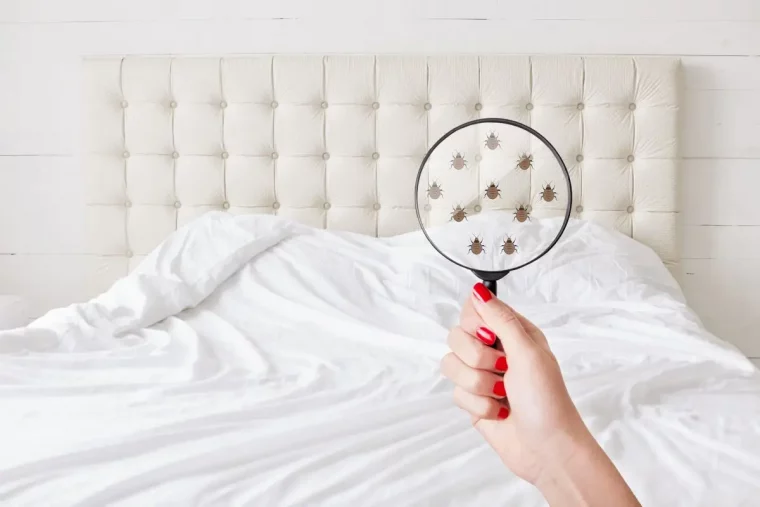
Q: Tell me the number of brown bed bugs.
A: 7